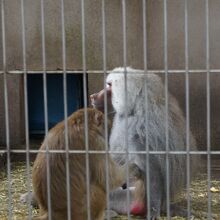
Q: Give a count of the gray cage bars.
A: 13